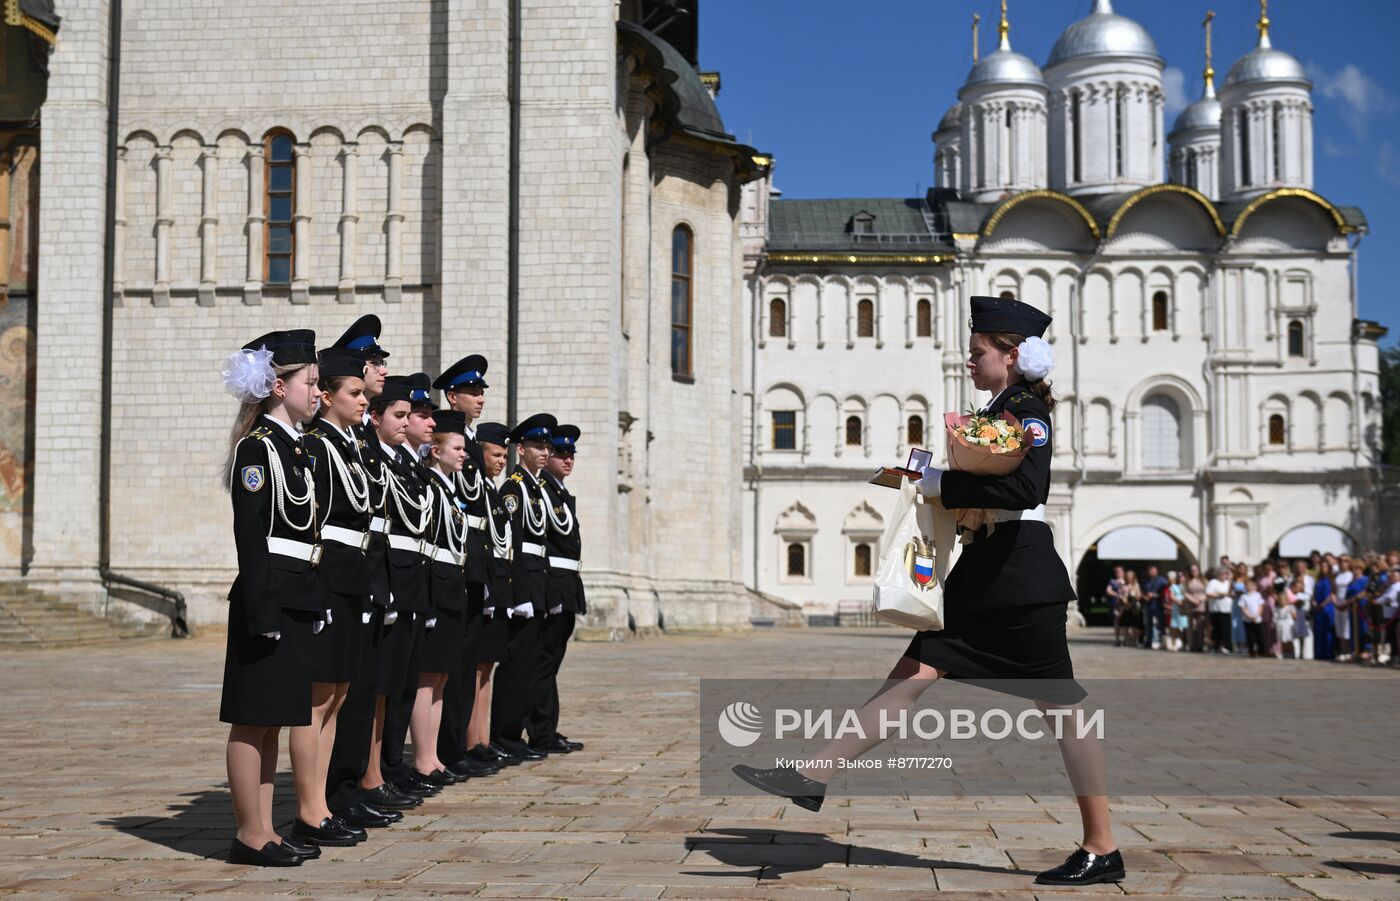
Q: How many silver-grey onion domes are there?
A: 5